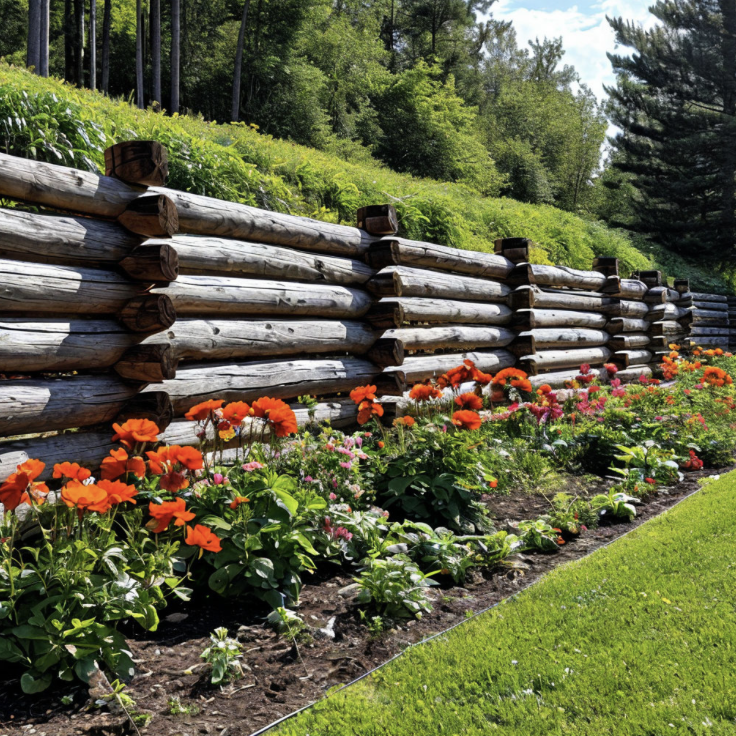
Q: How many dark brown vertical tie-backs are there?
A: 6